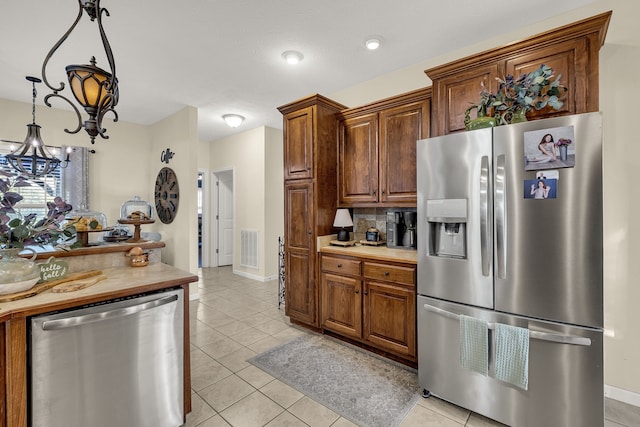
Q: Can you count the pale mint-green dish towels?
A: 2